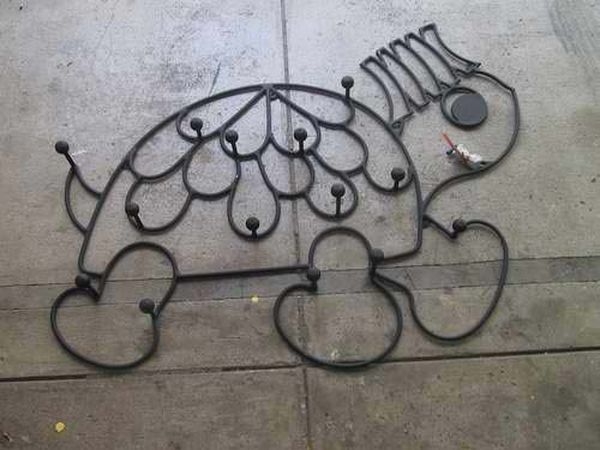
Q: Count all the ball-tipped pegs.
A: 14